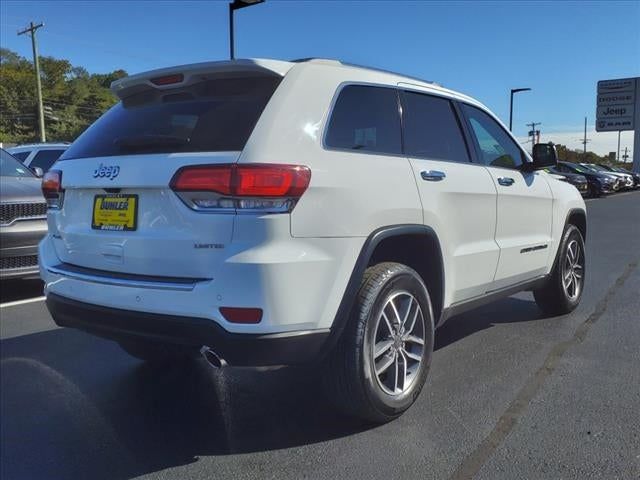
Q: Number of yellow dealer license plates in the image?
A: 1